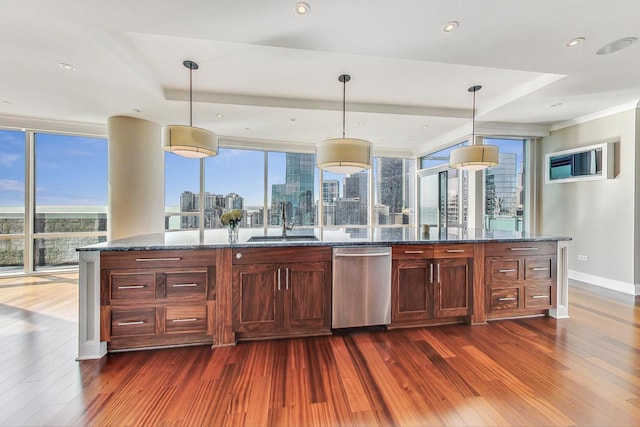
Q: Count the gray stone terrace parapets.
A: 1